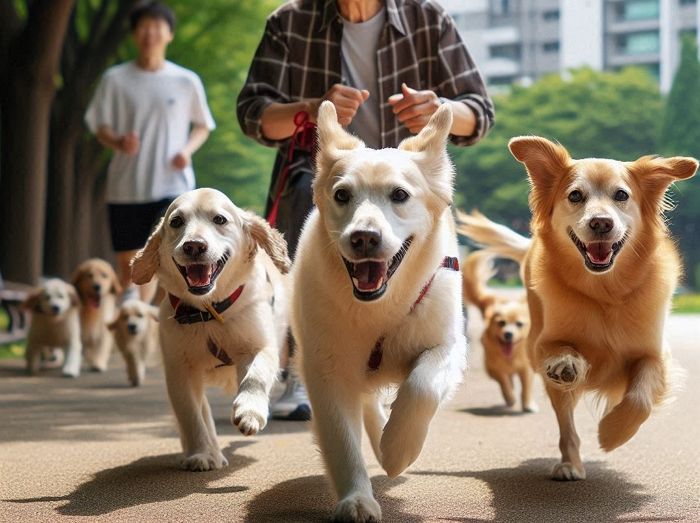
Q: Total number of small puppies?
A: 4